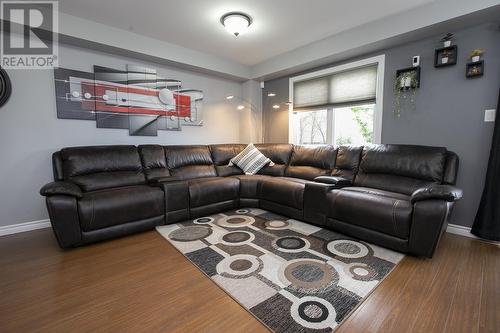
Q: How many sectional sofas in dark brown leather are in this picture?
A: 1